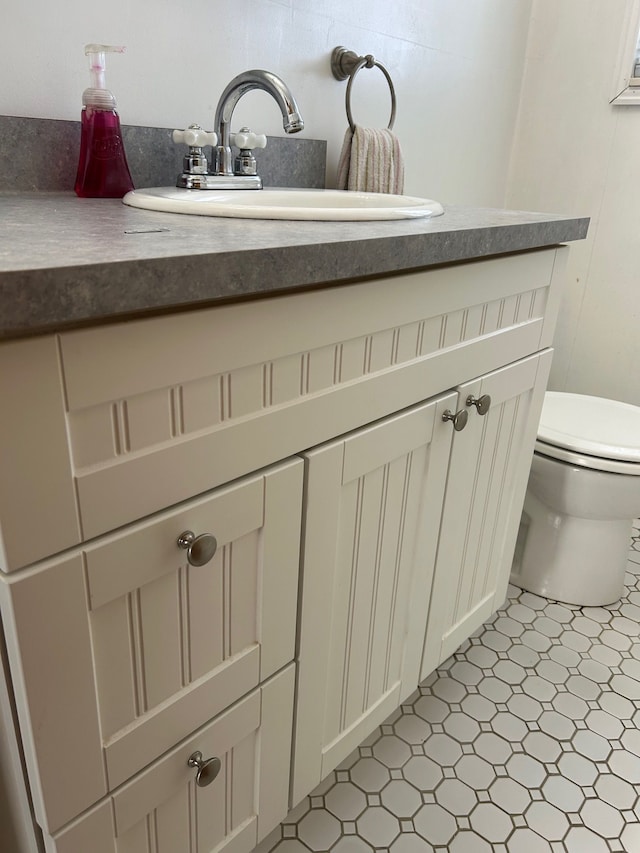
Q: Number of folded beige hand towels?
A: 1